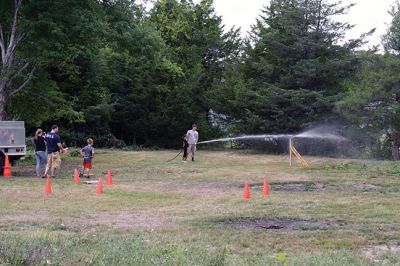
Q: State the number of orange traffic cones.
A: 7